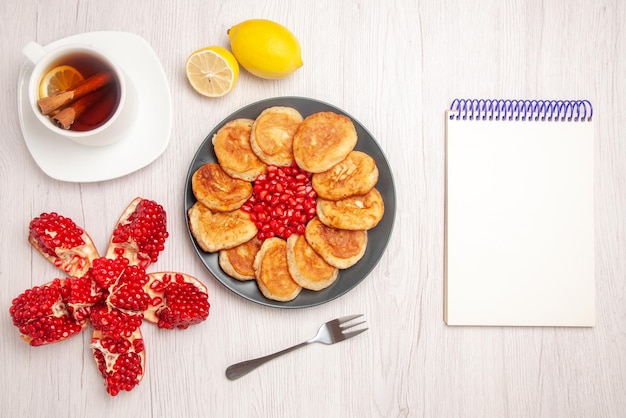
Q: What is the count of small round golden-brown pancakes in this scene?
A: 11